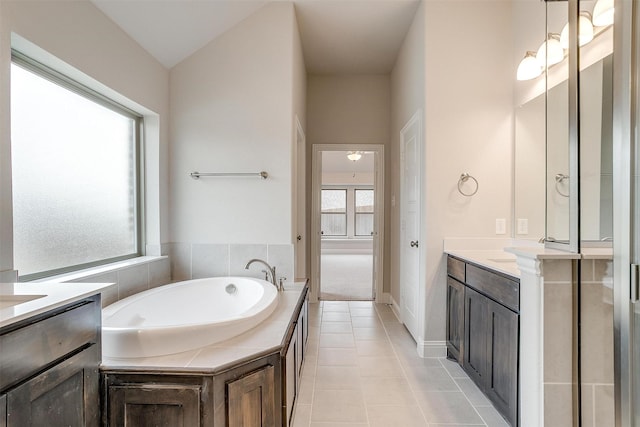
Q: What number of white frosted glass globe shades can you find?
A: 4